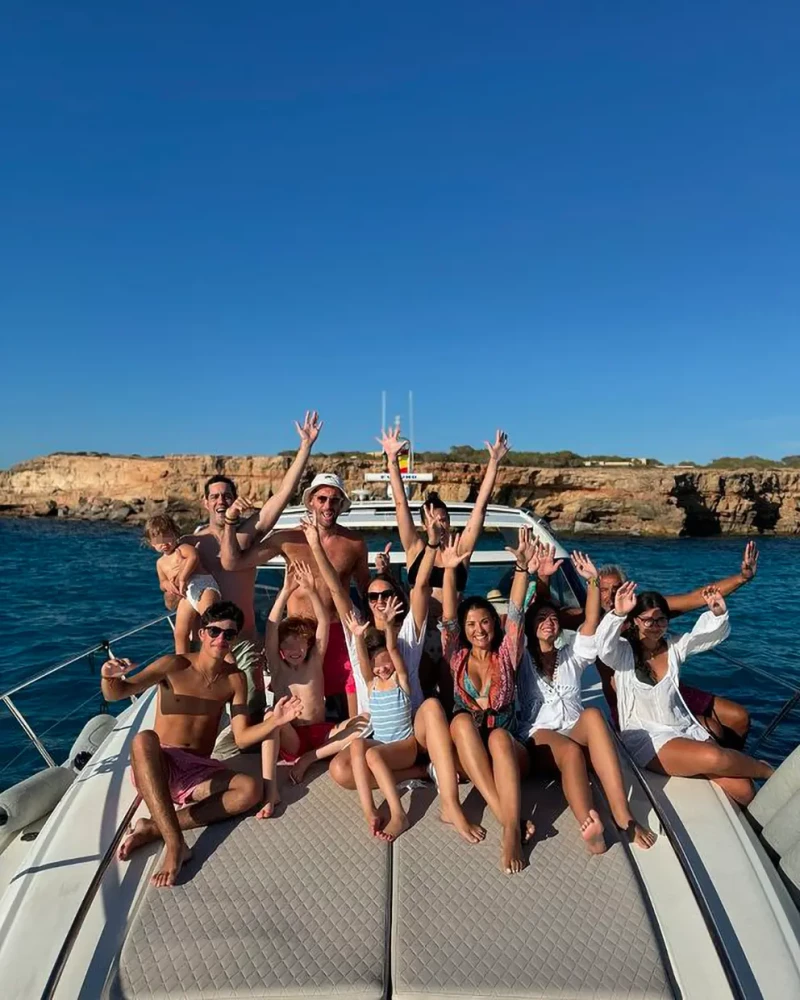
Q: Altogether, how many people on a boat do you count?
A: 12